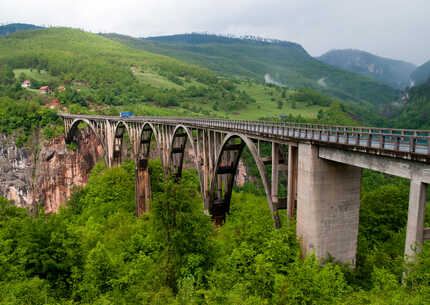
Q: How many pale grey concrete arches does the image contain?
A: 5